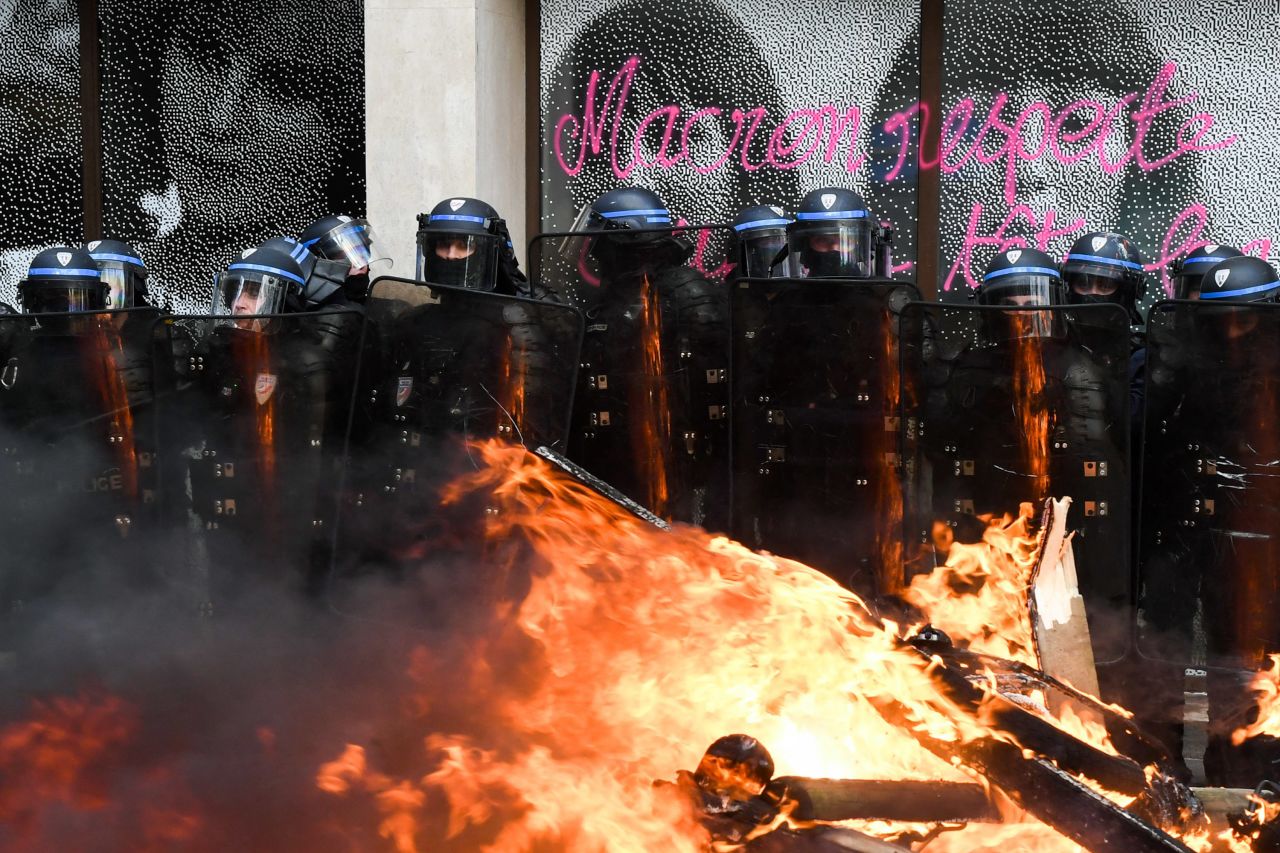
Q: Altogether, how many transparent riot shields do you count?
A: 7